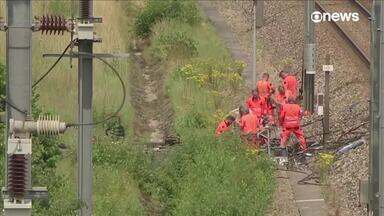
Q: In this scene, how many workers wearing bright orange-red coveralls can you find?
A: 7